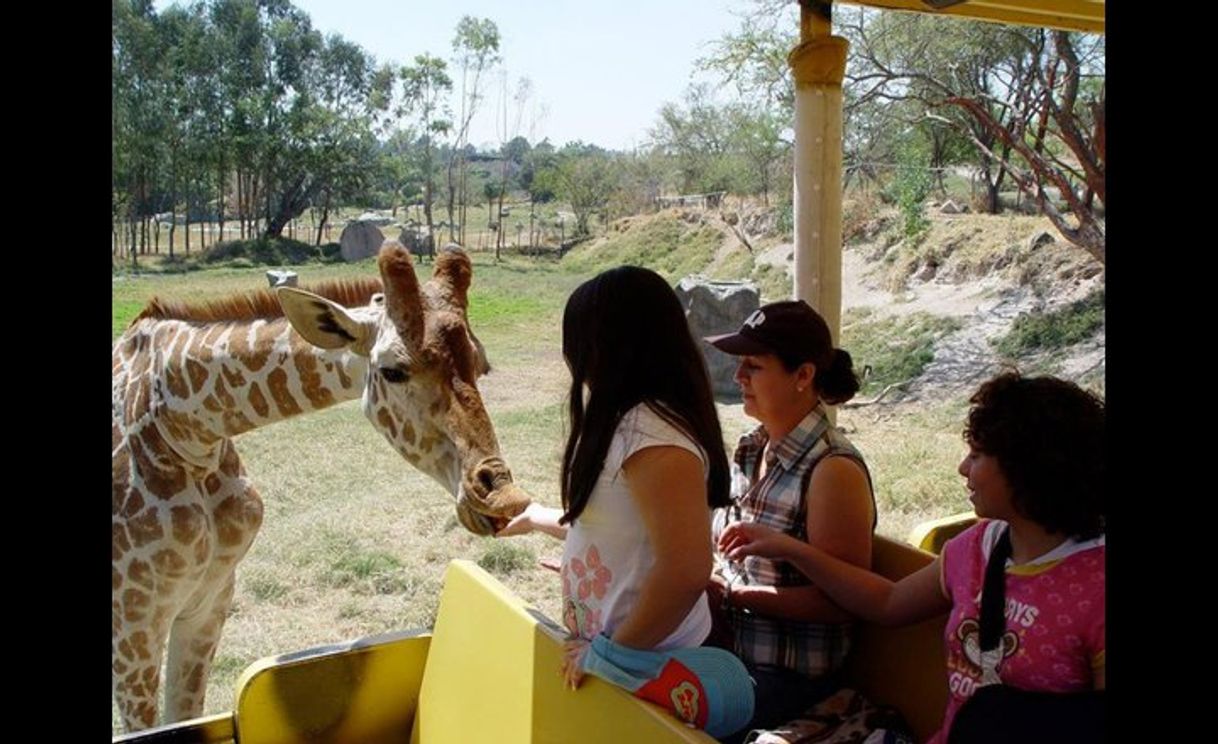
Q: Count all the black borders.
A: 2